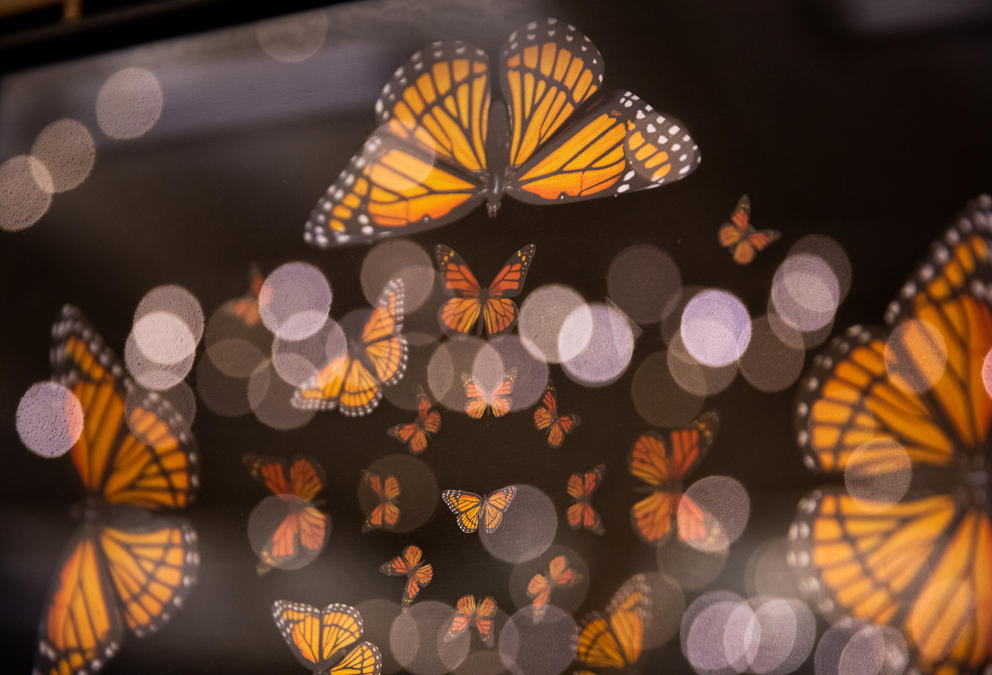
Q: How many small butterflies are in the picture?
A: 11